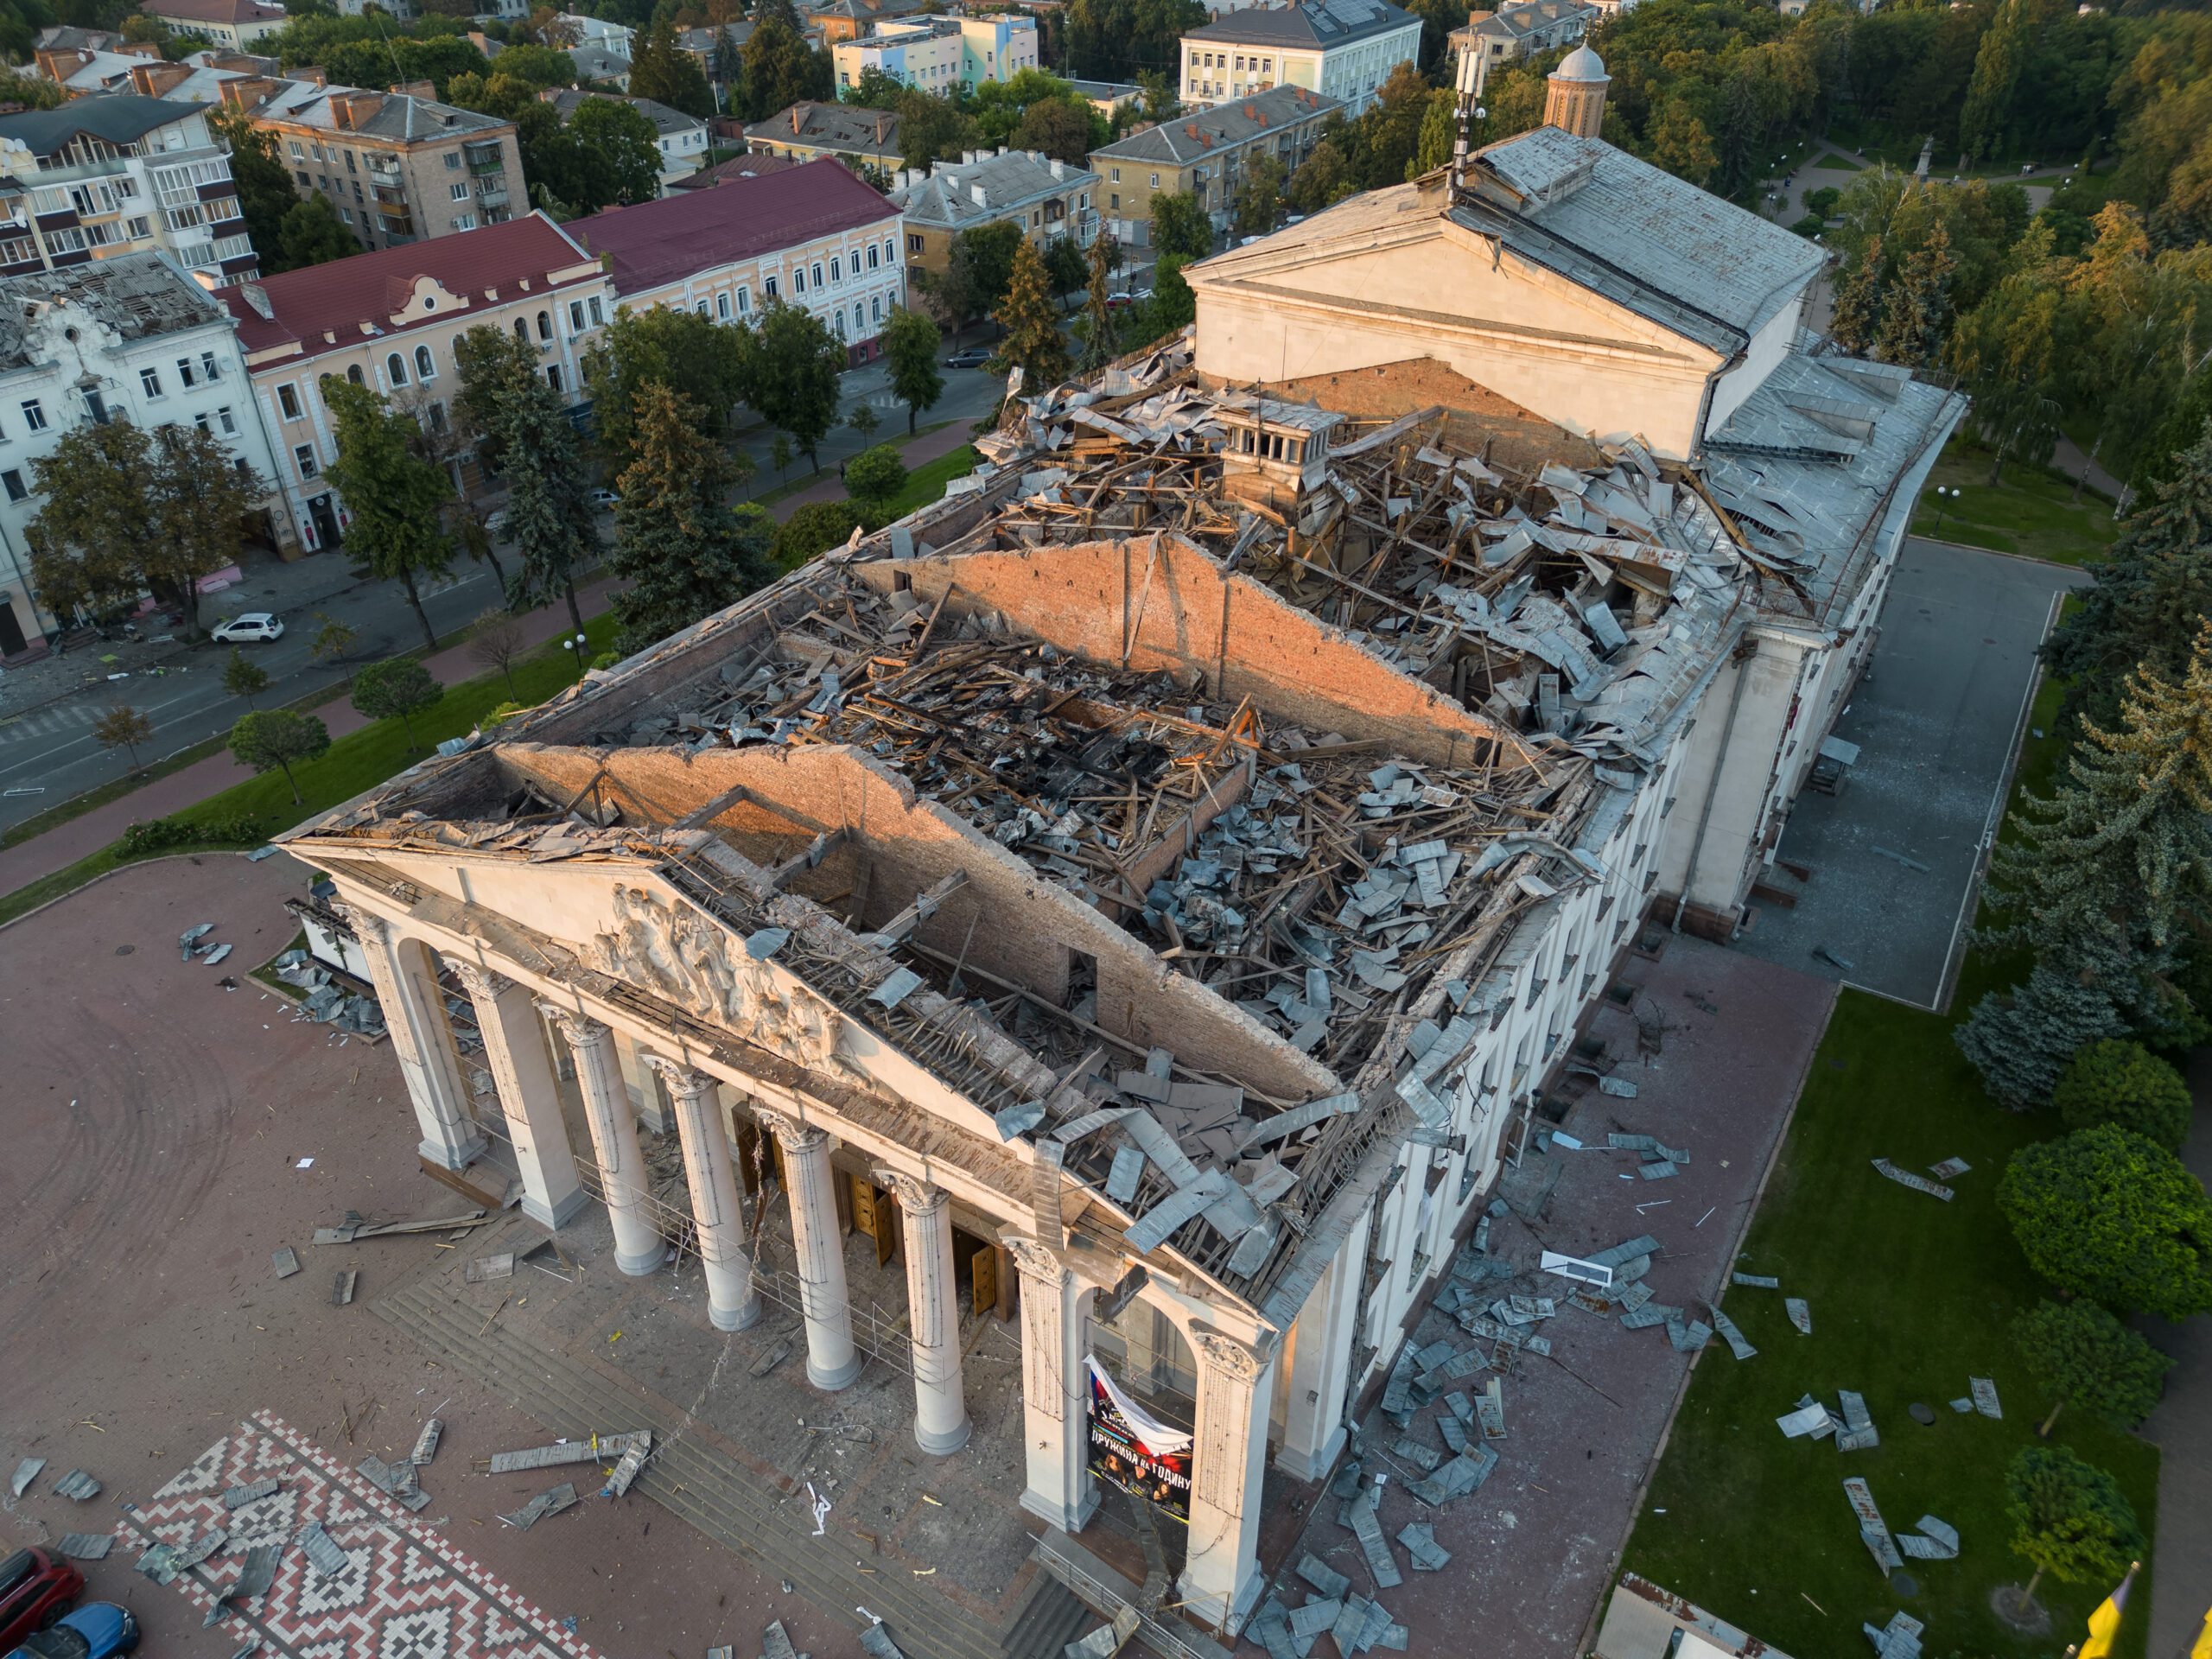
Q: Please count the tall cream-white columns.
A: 8